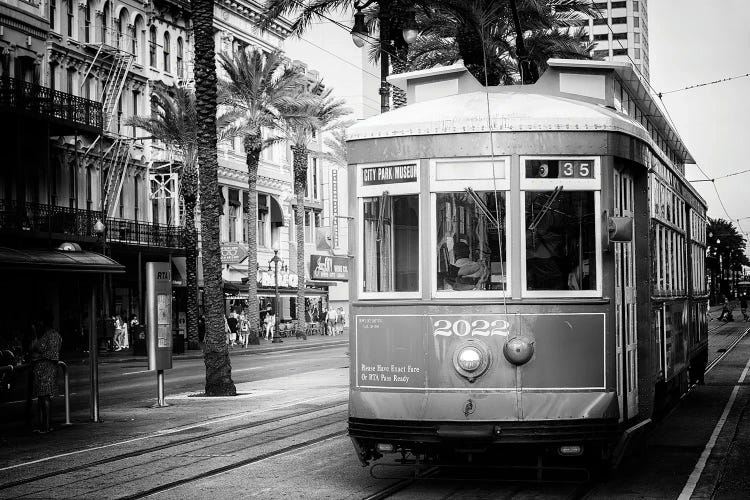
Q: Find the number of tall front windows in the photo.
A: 3